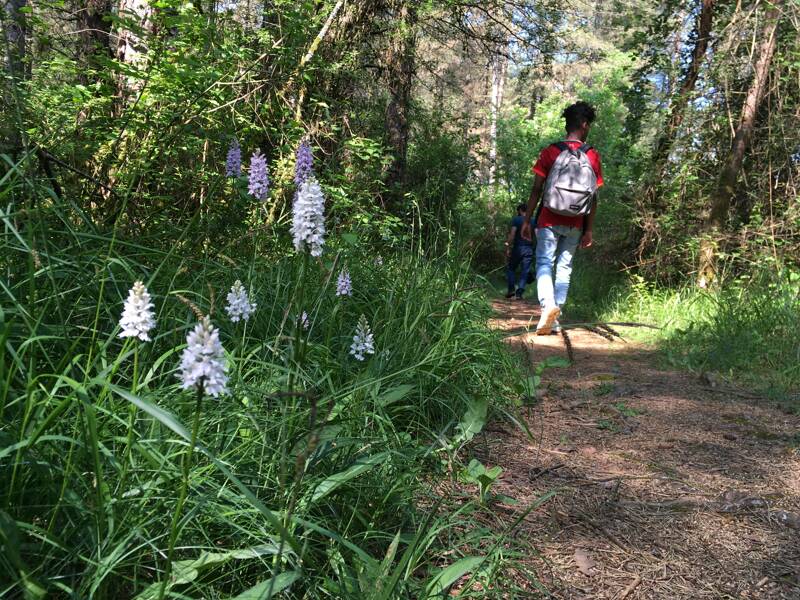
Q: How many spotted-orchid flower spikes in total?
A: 10